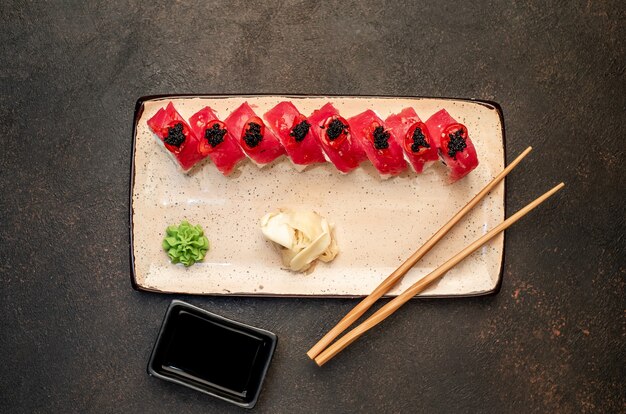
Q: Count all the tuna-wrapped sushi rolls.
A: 8